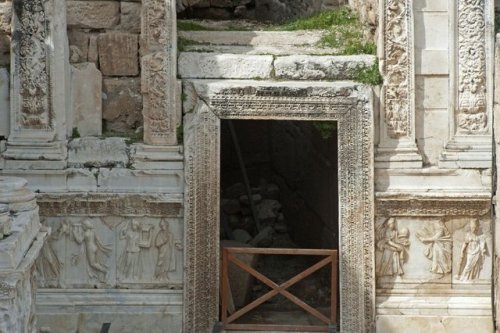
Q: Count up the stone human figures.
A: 7